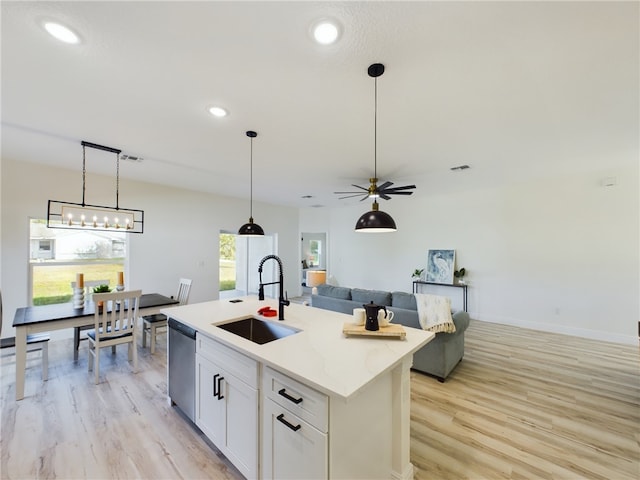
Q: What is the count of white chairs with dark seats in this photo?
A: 4